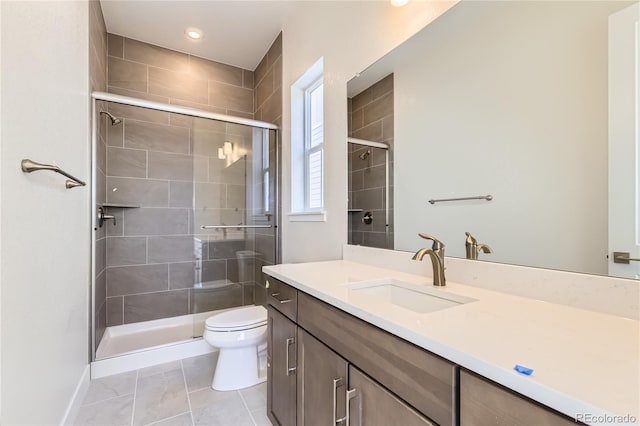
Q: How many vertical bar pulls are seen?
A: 3